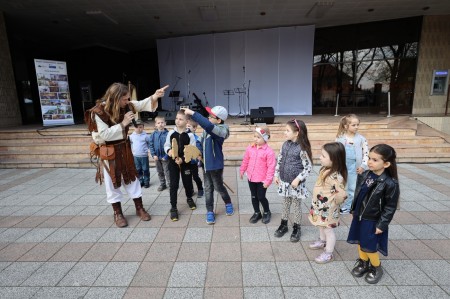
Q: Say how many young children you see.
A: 10